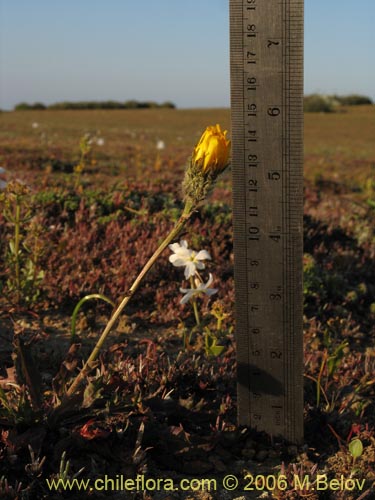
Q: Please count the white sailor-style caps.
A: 0